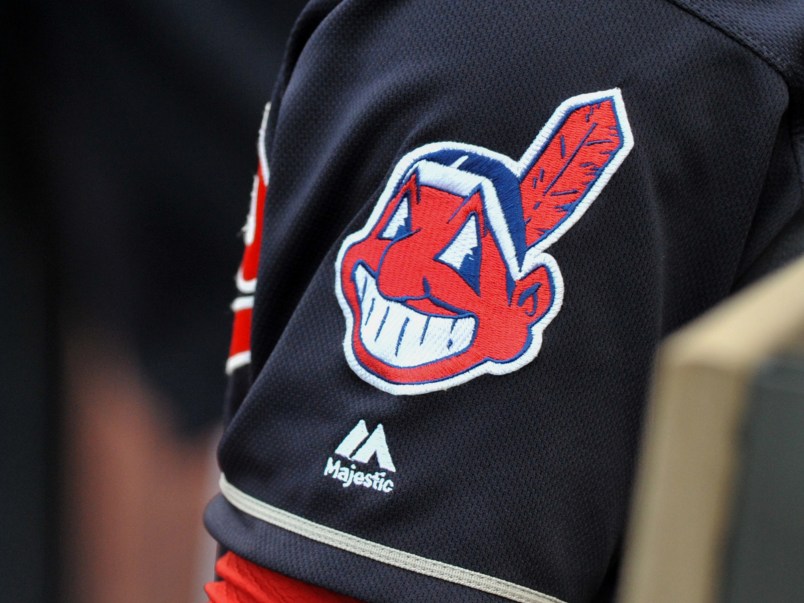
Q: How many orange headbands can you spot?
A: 0